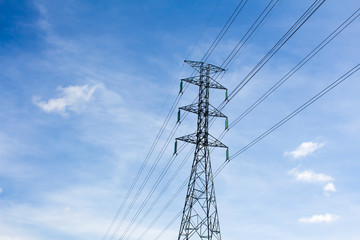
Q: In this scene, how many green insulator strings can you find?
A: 6